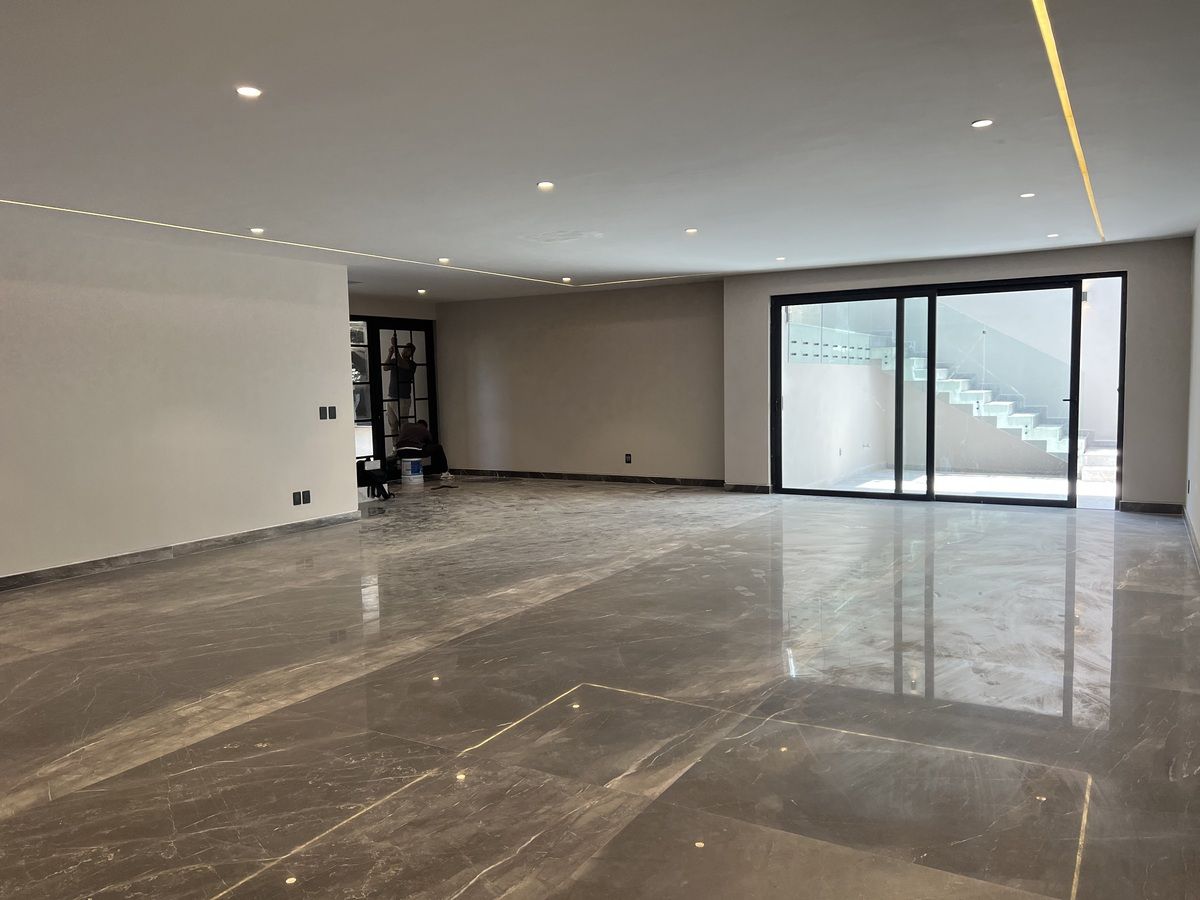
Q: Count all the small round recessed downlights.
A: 11